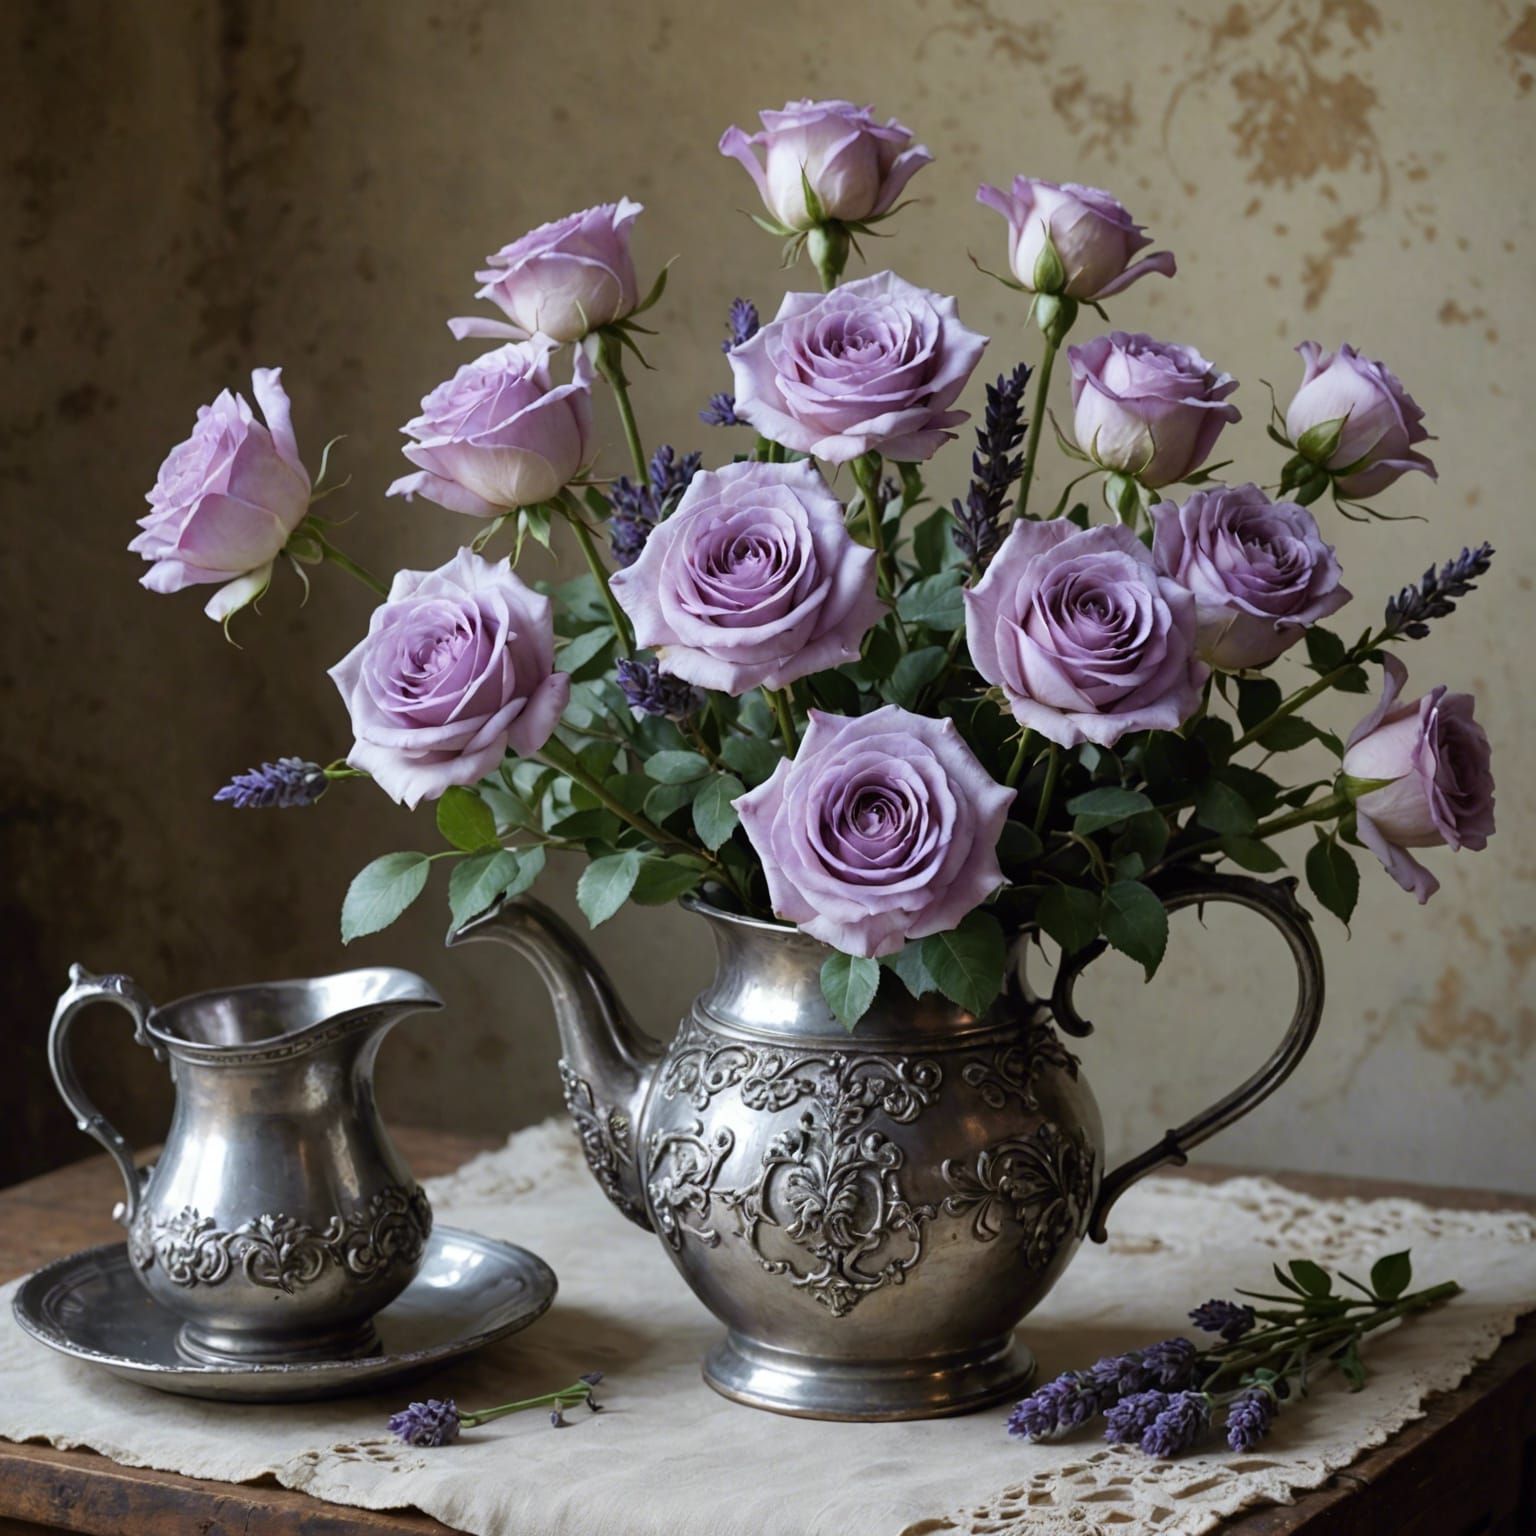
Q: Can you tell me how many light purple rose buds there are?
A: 14